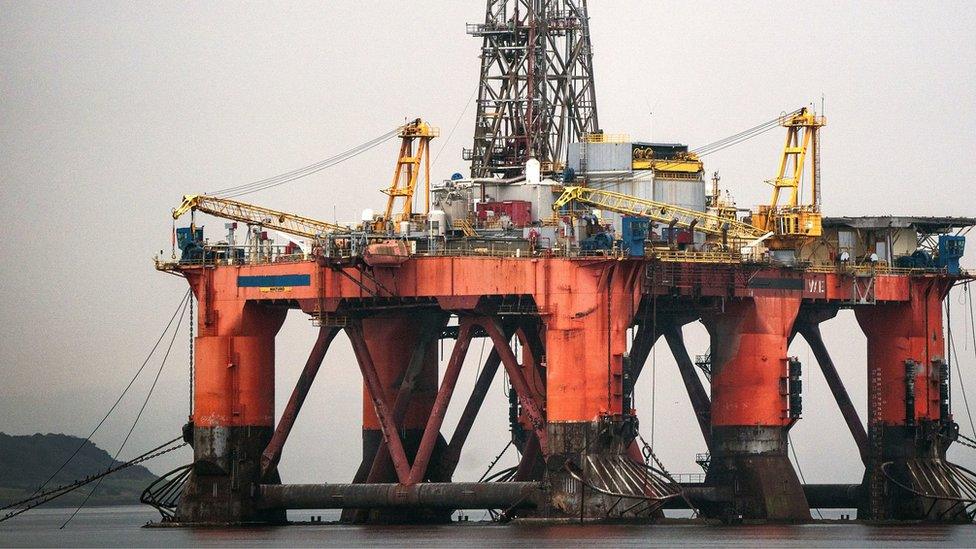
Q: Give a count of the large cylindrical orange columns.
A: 5